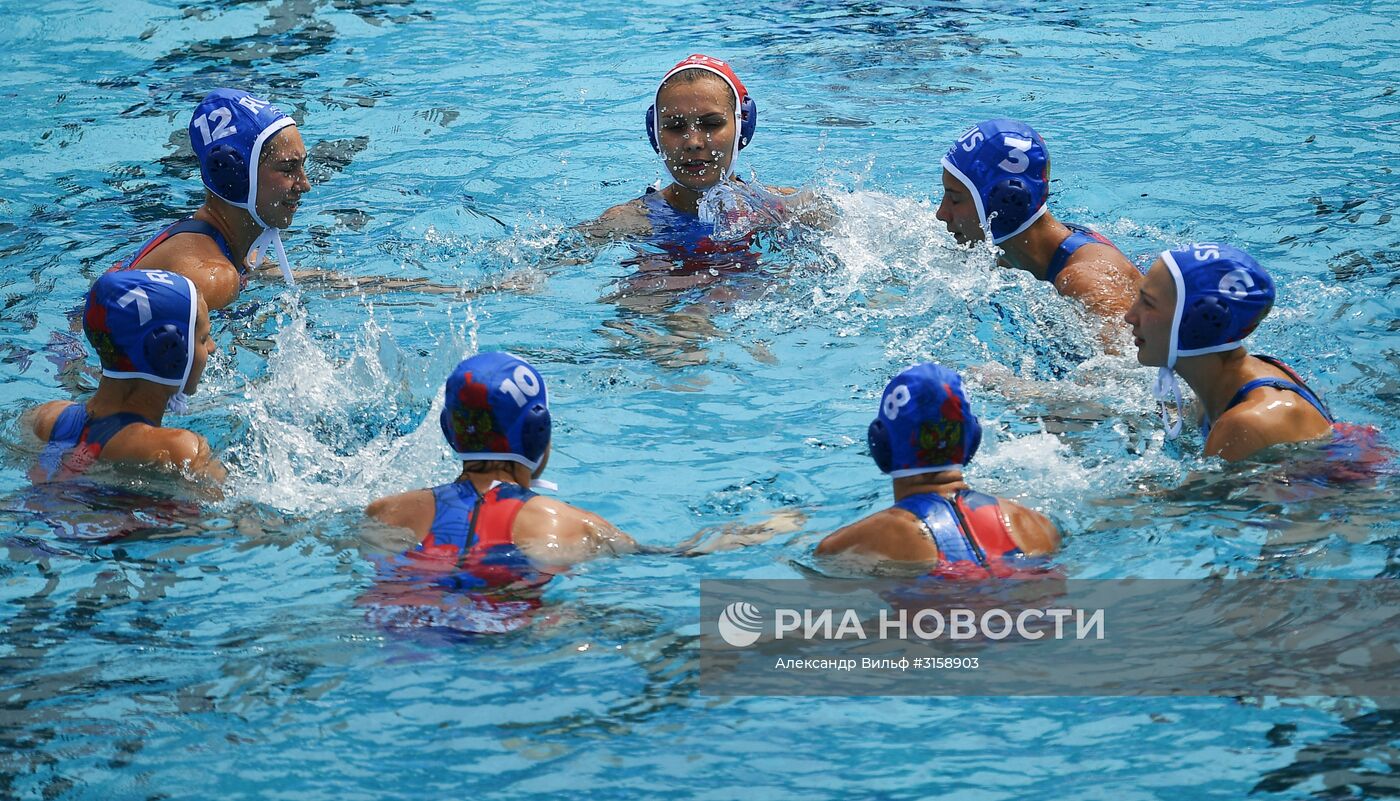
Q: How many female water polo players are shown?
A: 7